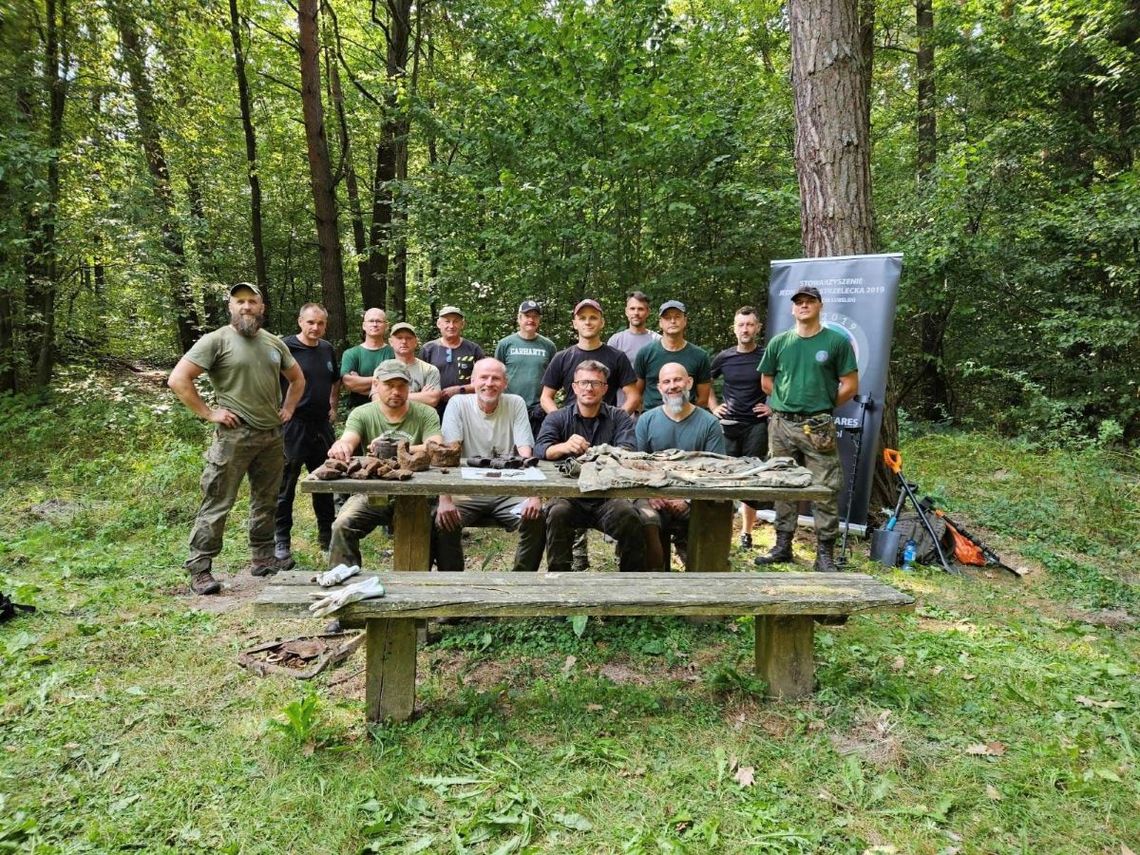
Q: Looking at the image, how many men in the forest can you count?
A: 15